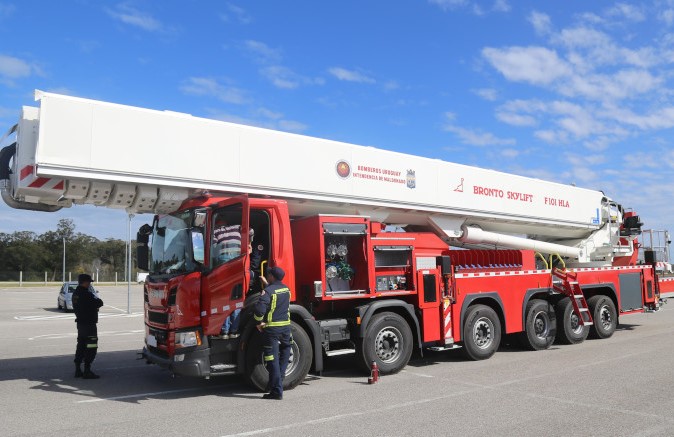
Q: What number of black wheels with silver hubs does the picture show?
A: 6